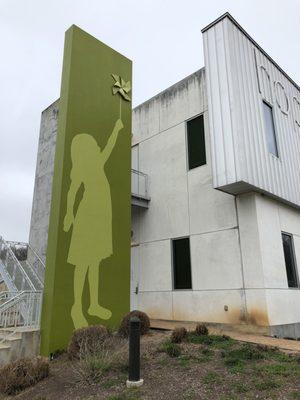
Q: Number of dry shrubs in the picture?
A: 5